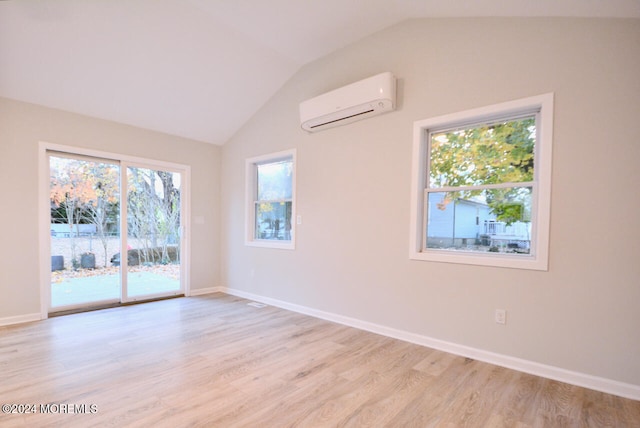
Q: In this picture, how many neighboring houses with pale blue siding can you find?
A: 1